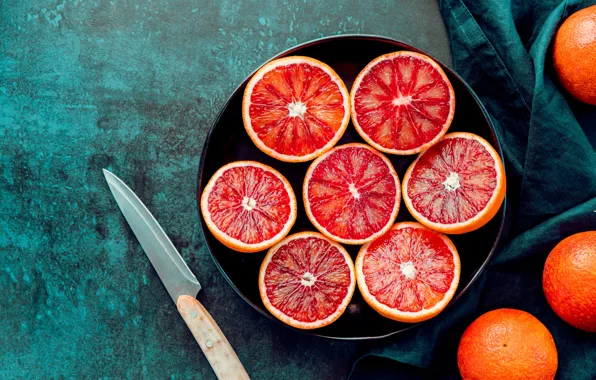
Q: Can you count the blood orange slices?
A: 7